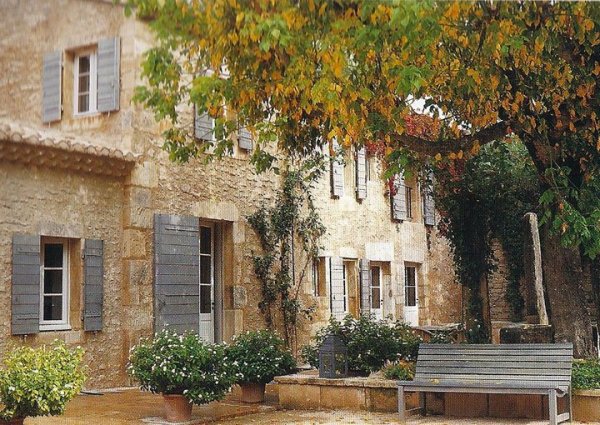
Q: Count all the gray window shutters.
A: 13